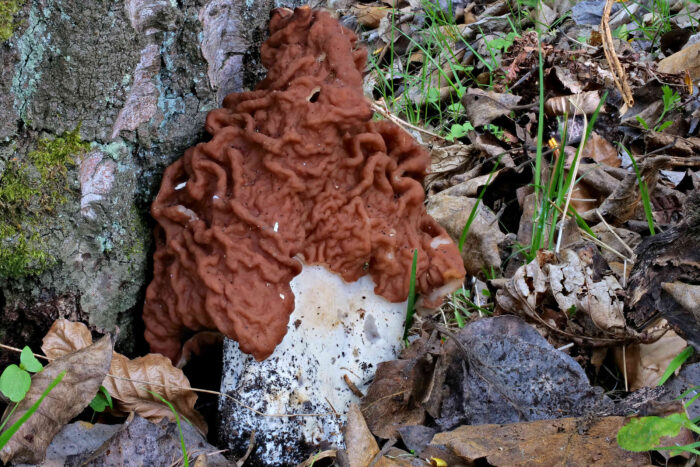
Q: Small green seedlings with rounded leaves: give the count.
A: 2